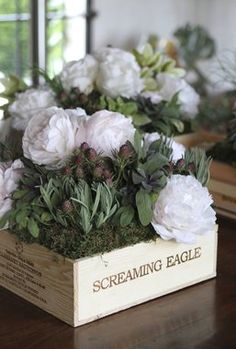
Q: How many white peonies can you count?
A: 9